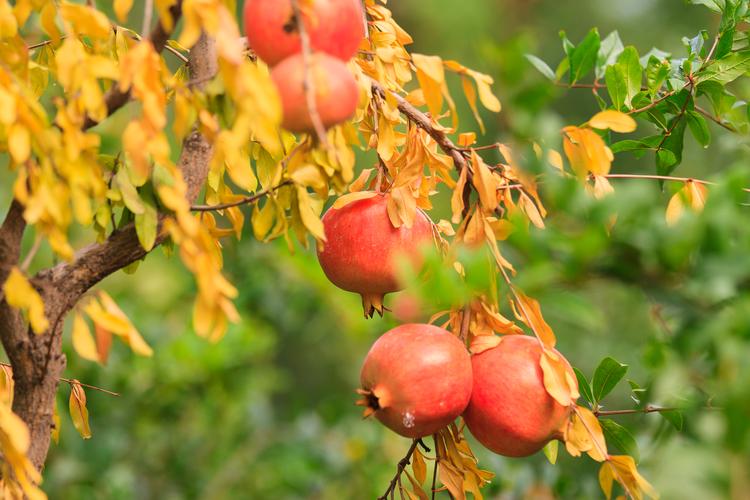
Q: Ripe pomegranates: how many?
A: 5